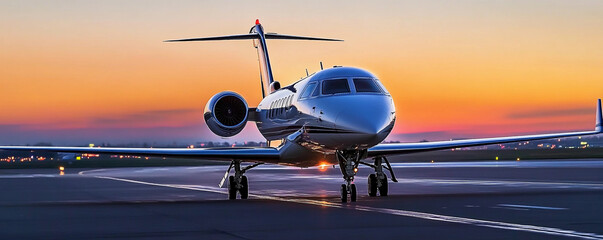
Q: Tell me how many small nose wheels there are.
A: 2